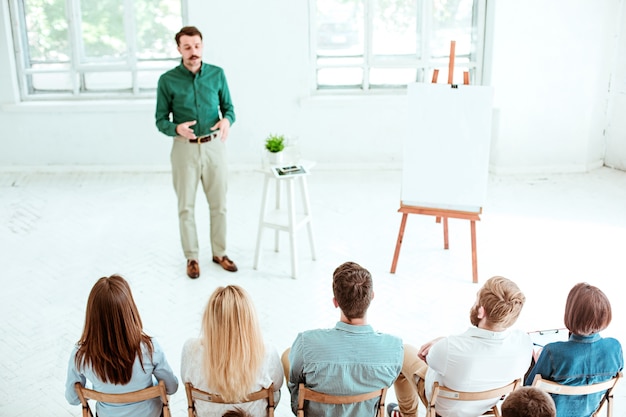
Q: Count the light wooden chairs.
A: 5